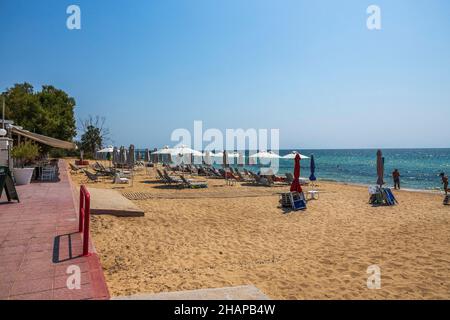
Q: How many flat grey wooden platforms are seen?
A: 2